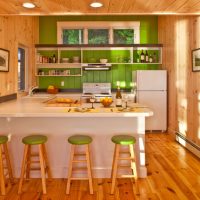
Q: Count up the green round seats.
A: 4